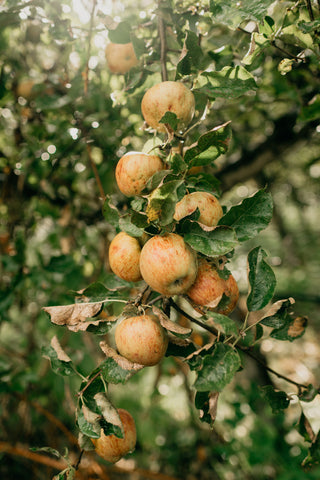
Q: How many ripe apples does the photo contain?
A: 9